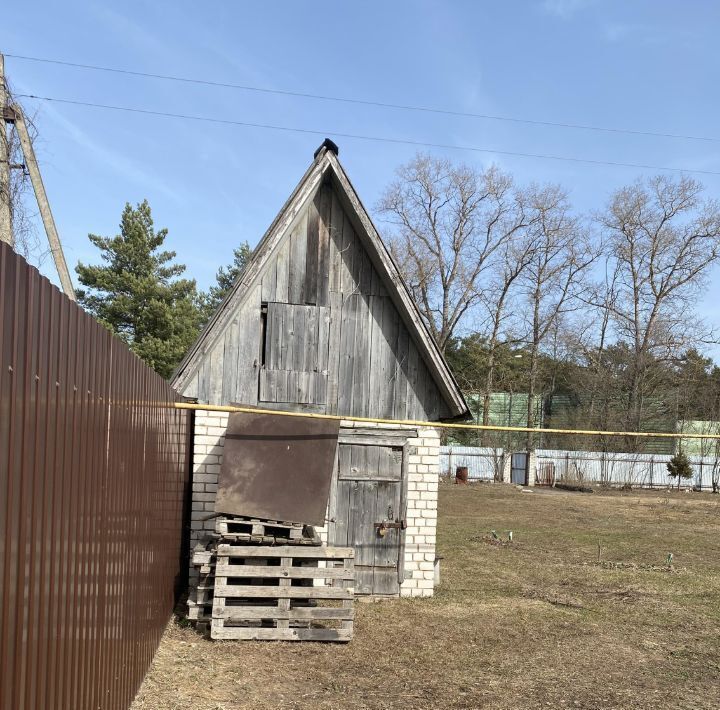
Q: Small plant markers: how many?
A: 3